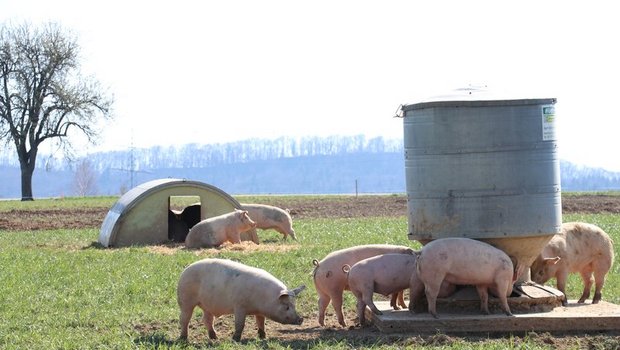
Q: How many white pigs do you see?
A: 7